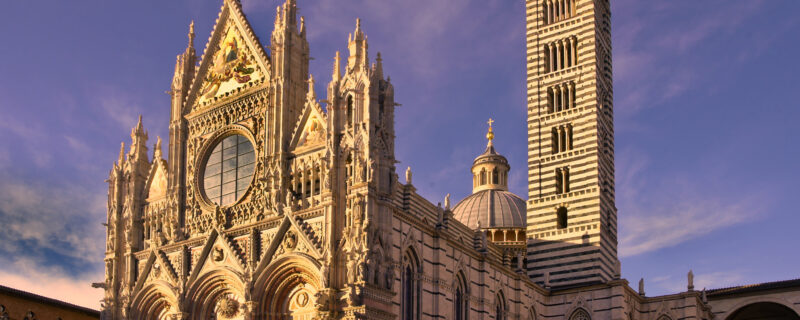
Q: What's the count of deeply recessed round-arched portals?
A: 3